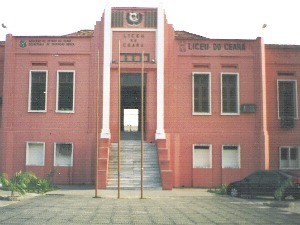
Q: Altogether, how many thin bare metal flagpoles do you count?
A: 3